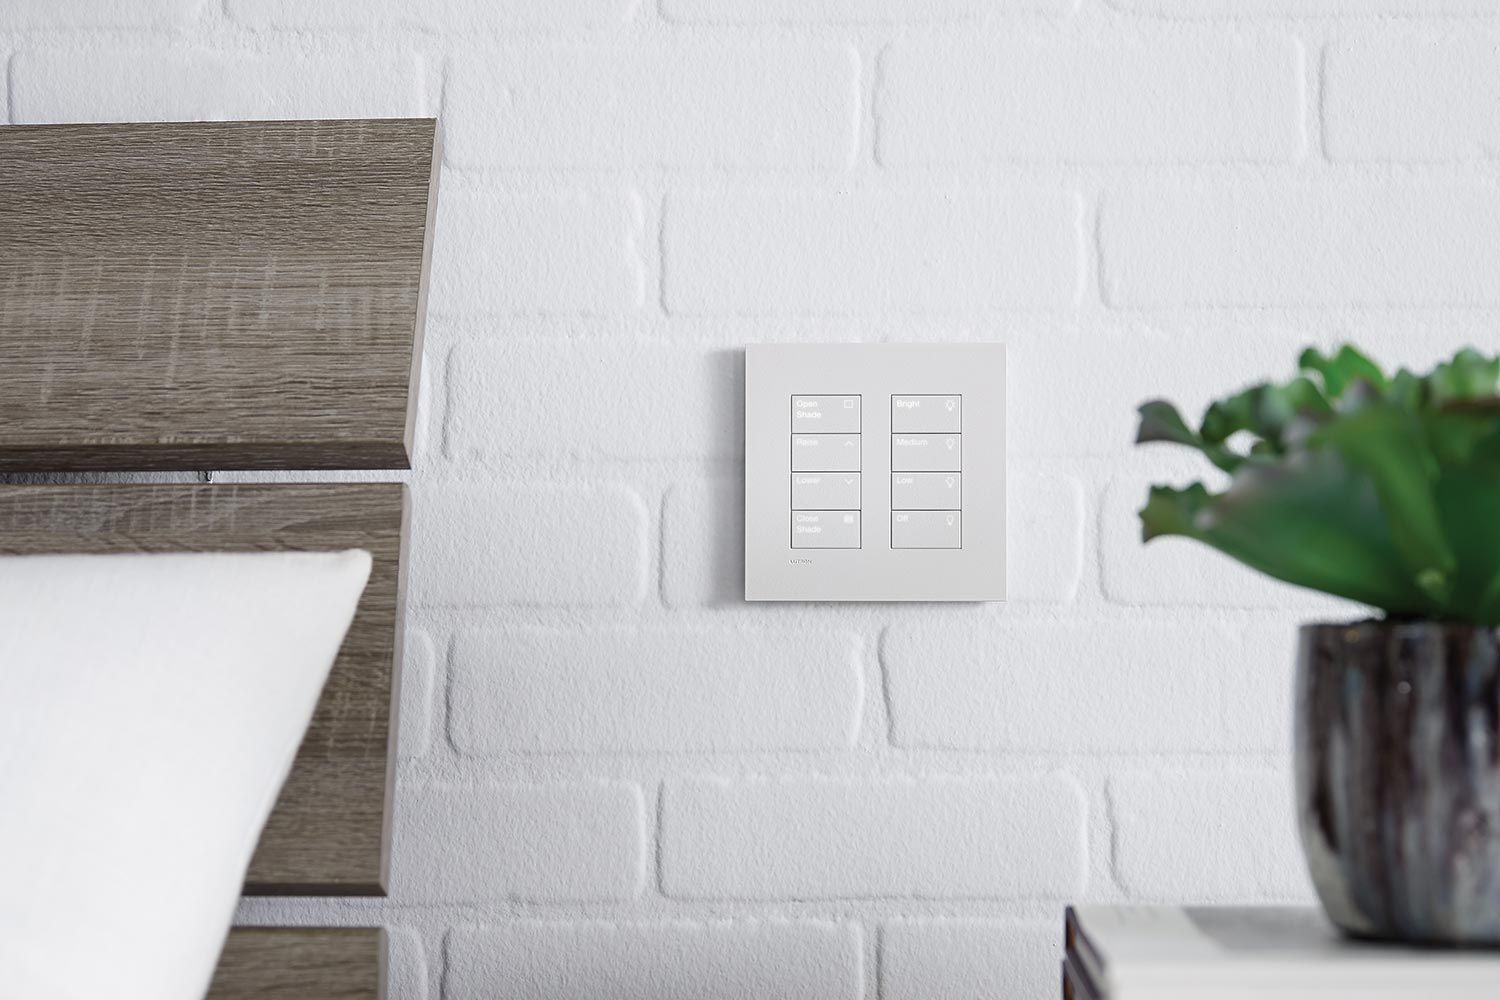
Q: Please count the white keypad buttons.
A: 8